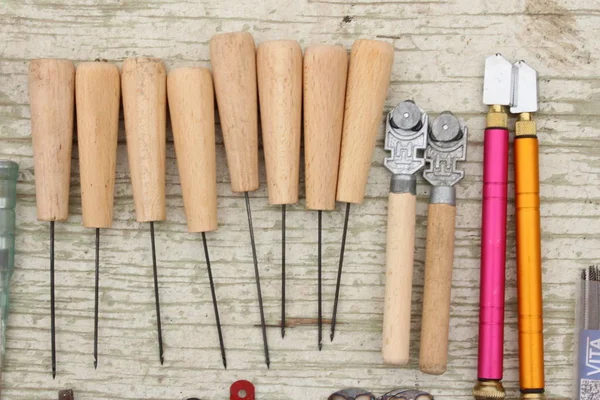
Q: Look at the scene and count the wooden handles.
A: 10